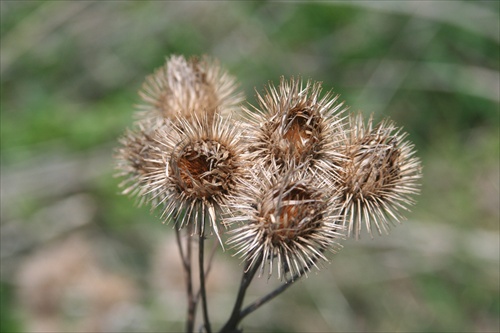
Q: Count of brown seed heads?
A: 6